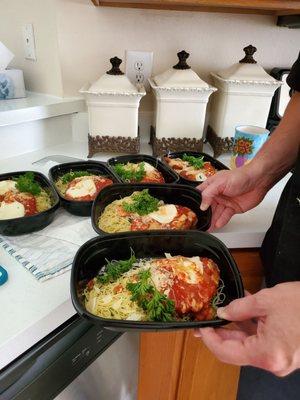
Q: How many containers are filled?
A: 6